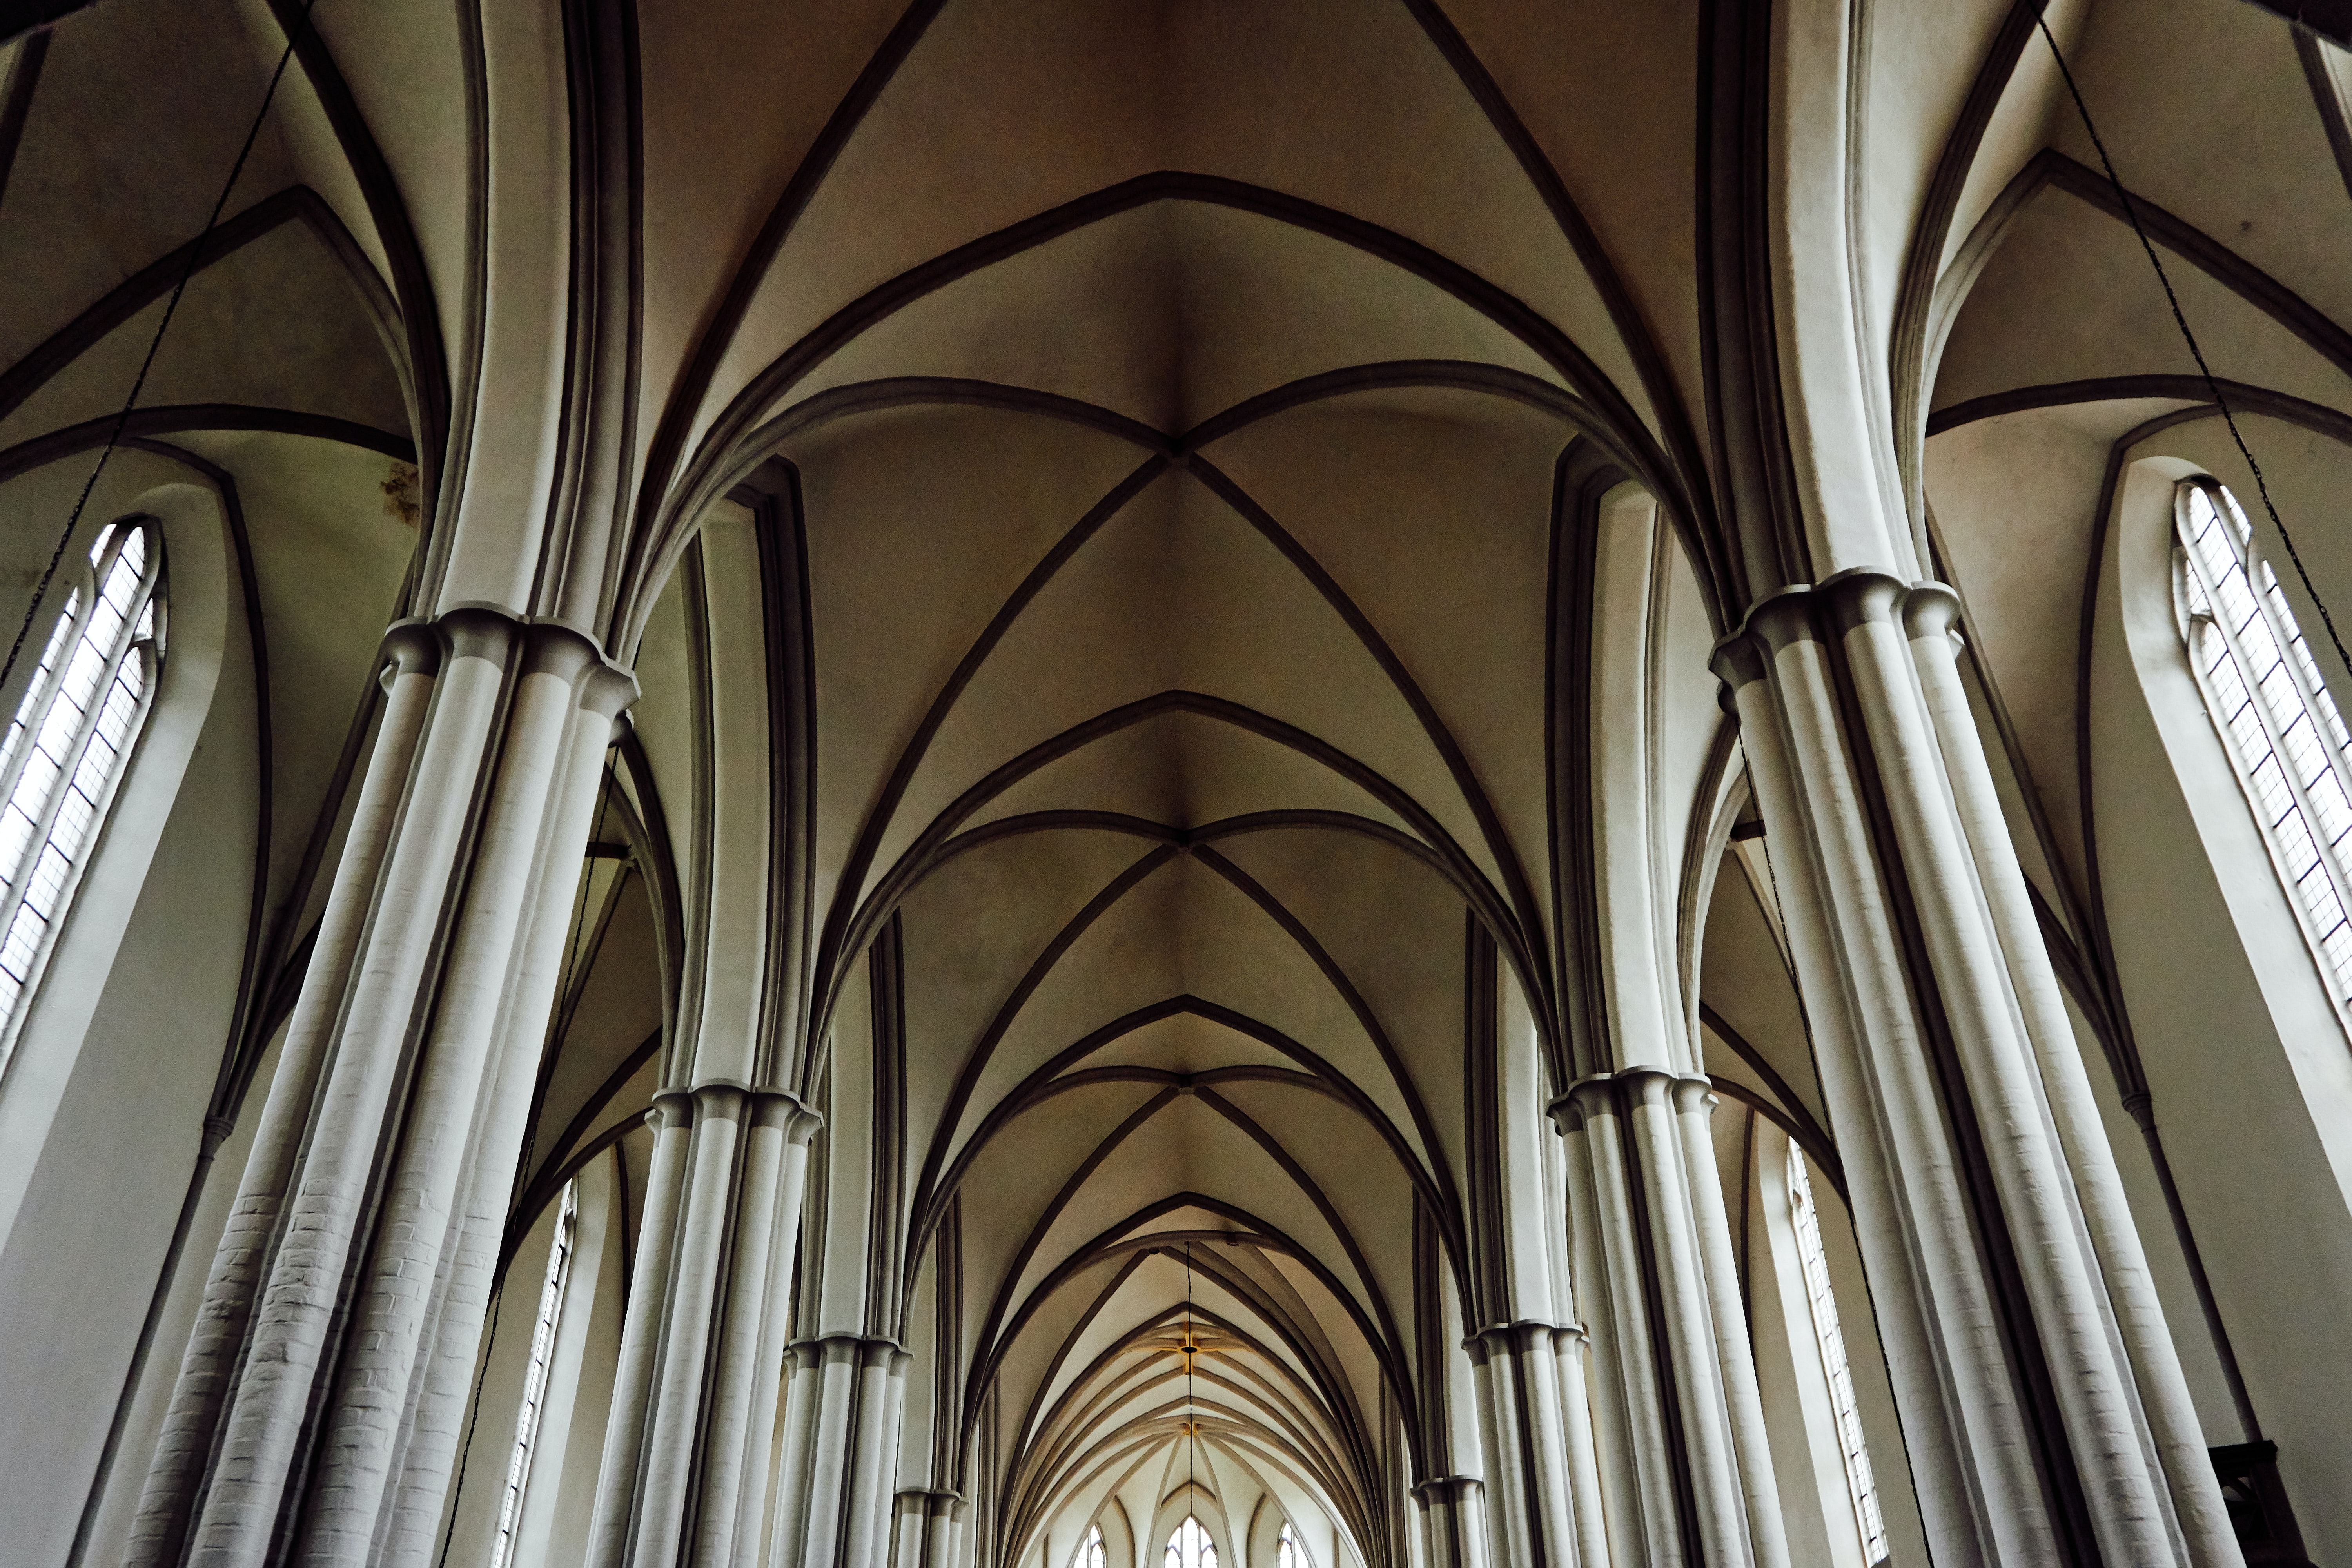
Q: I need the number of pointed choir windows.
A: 3